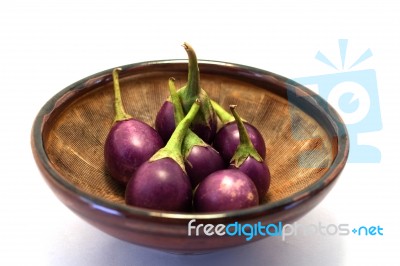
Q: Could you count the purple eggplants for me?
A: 7